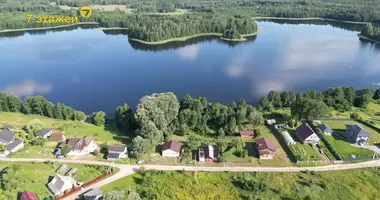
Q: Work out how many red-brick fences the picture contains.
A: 1